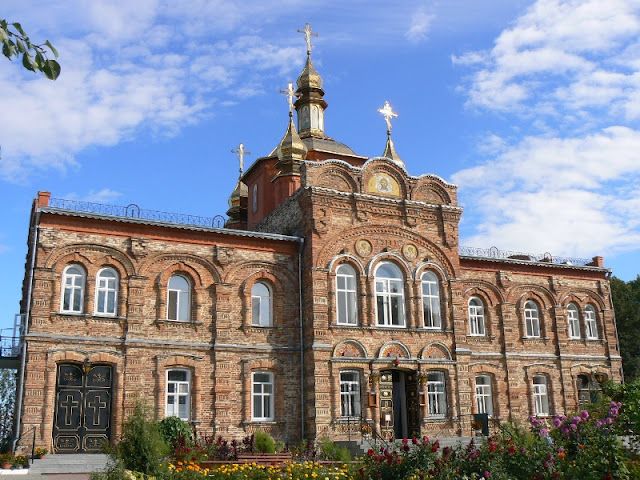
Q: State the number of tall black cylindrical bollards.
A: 0